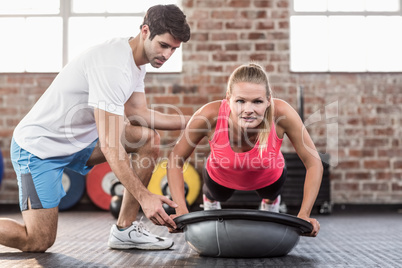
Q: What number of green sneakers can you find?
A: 0